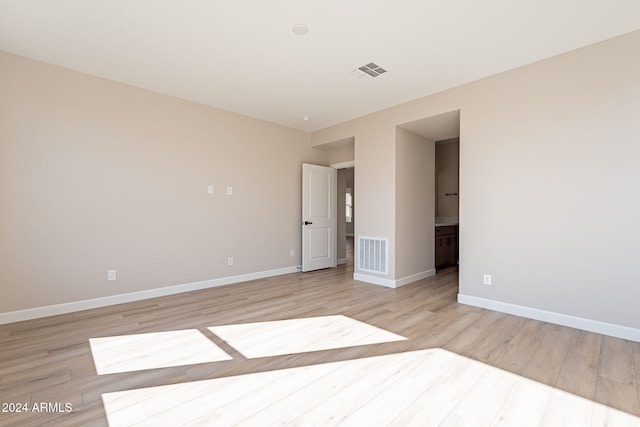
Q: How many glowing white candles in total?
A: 0